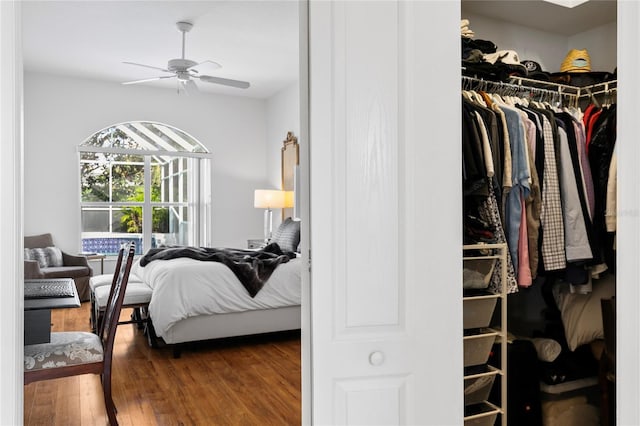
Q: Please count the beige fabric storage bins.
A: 5